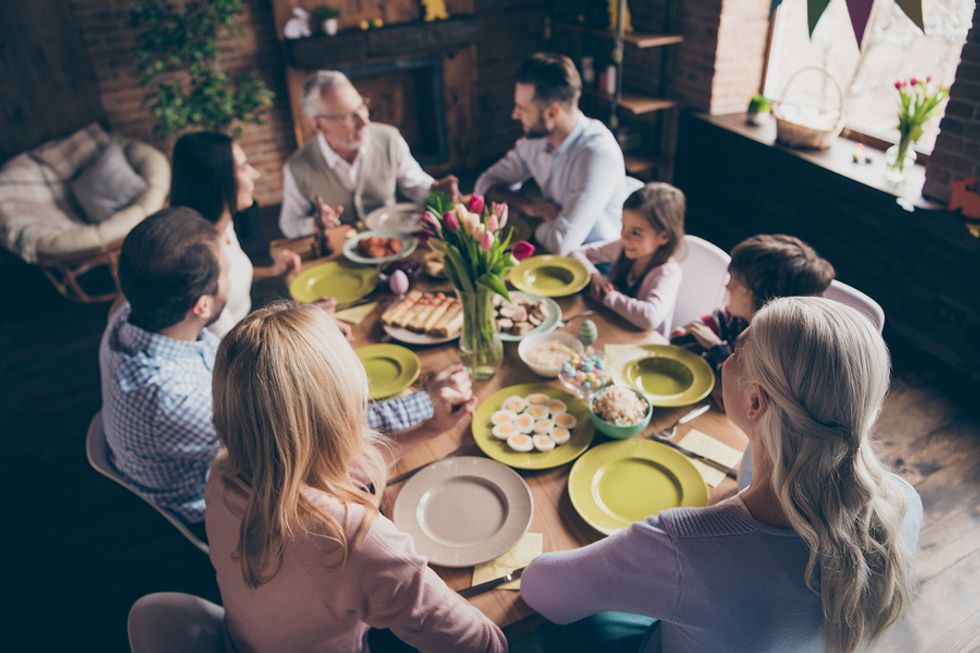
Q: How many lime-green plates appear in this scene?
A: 6